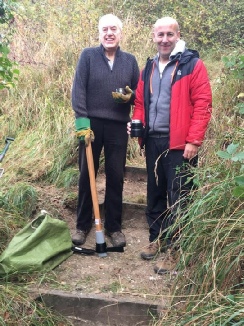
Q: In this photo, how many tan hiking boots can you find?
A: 2